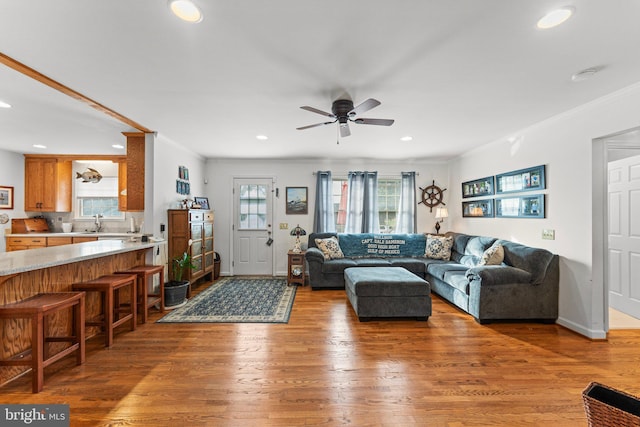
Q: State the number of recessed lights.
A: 7